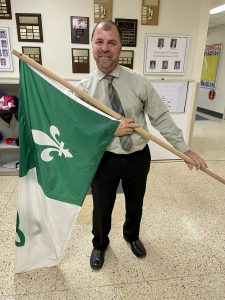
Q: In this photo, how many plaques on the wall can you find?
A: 9